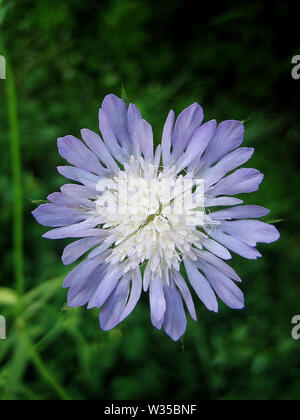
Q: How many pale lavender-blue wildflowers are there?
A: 1